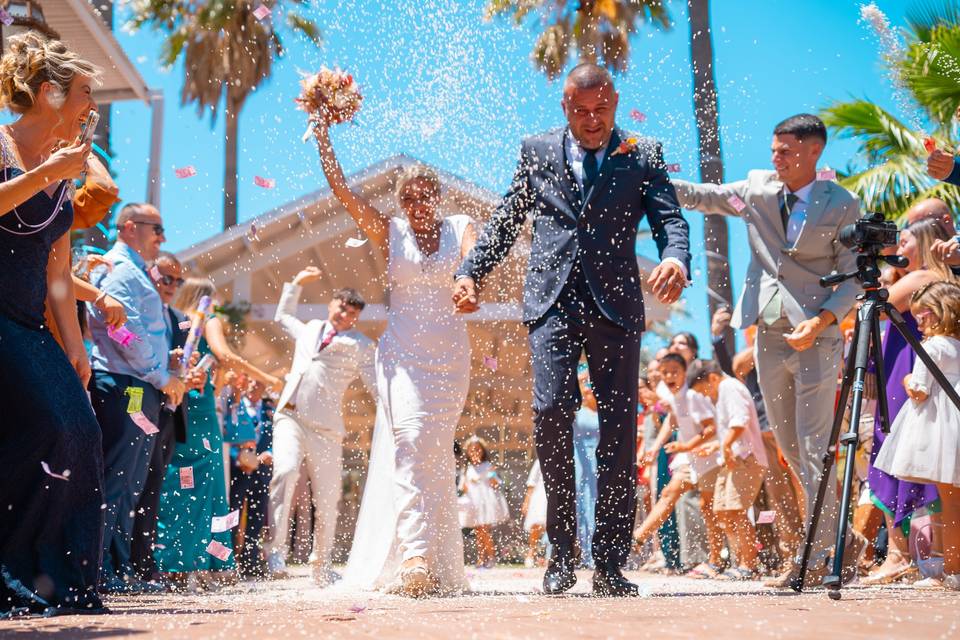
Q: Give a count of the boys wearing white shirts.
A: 2